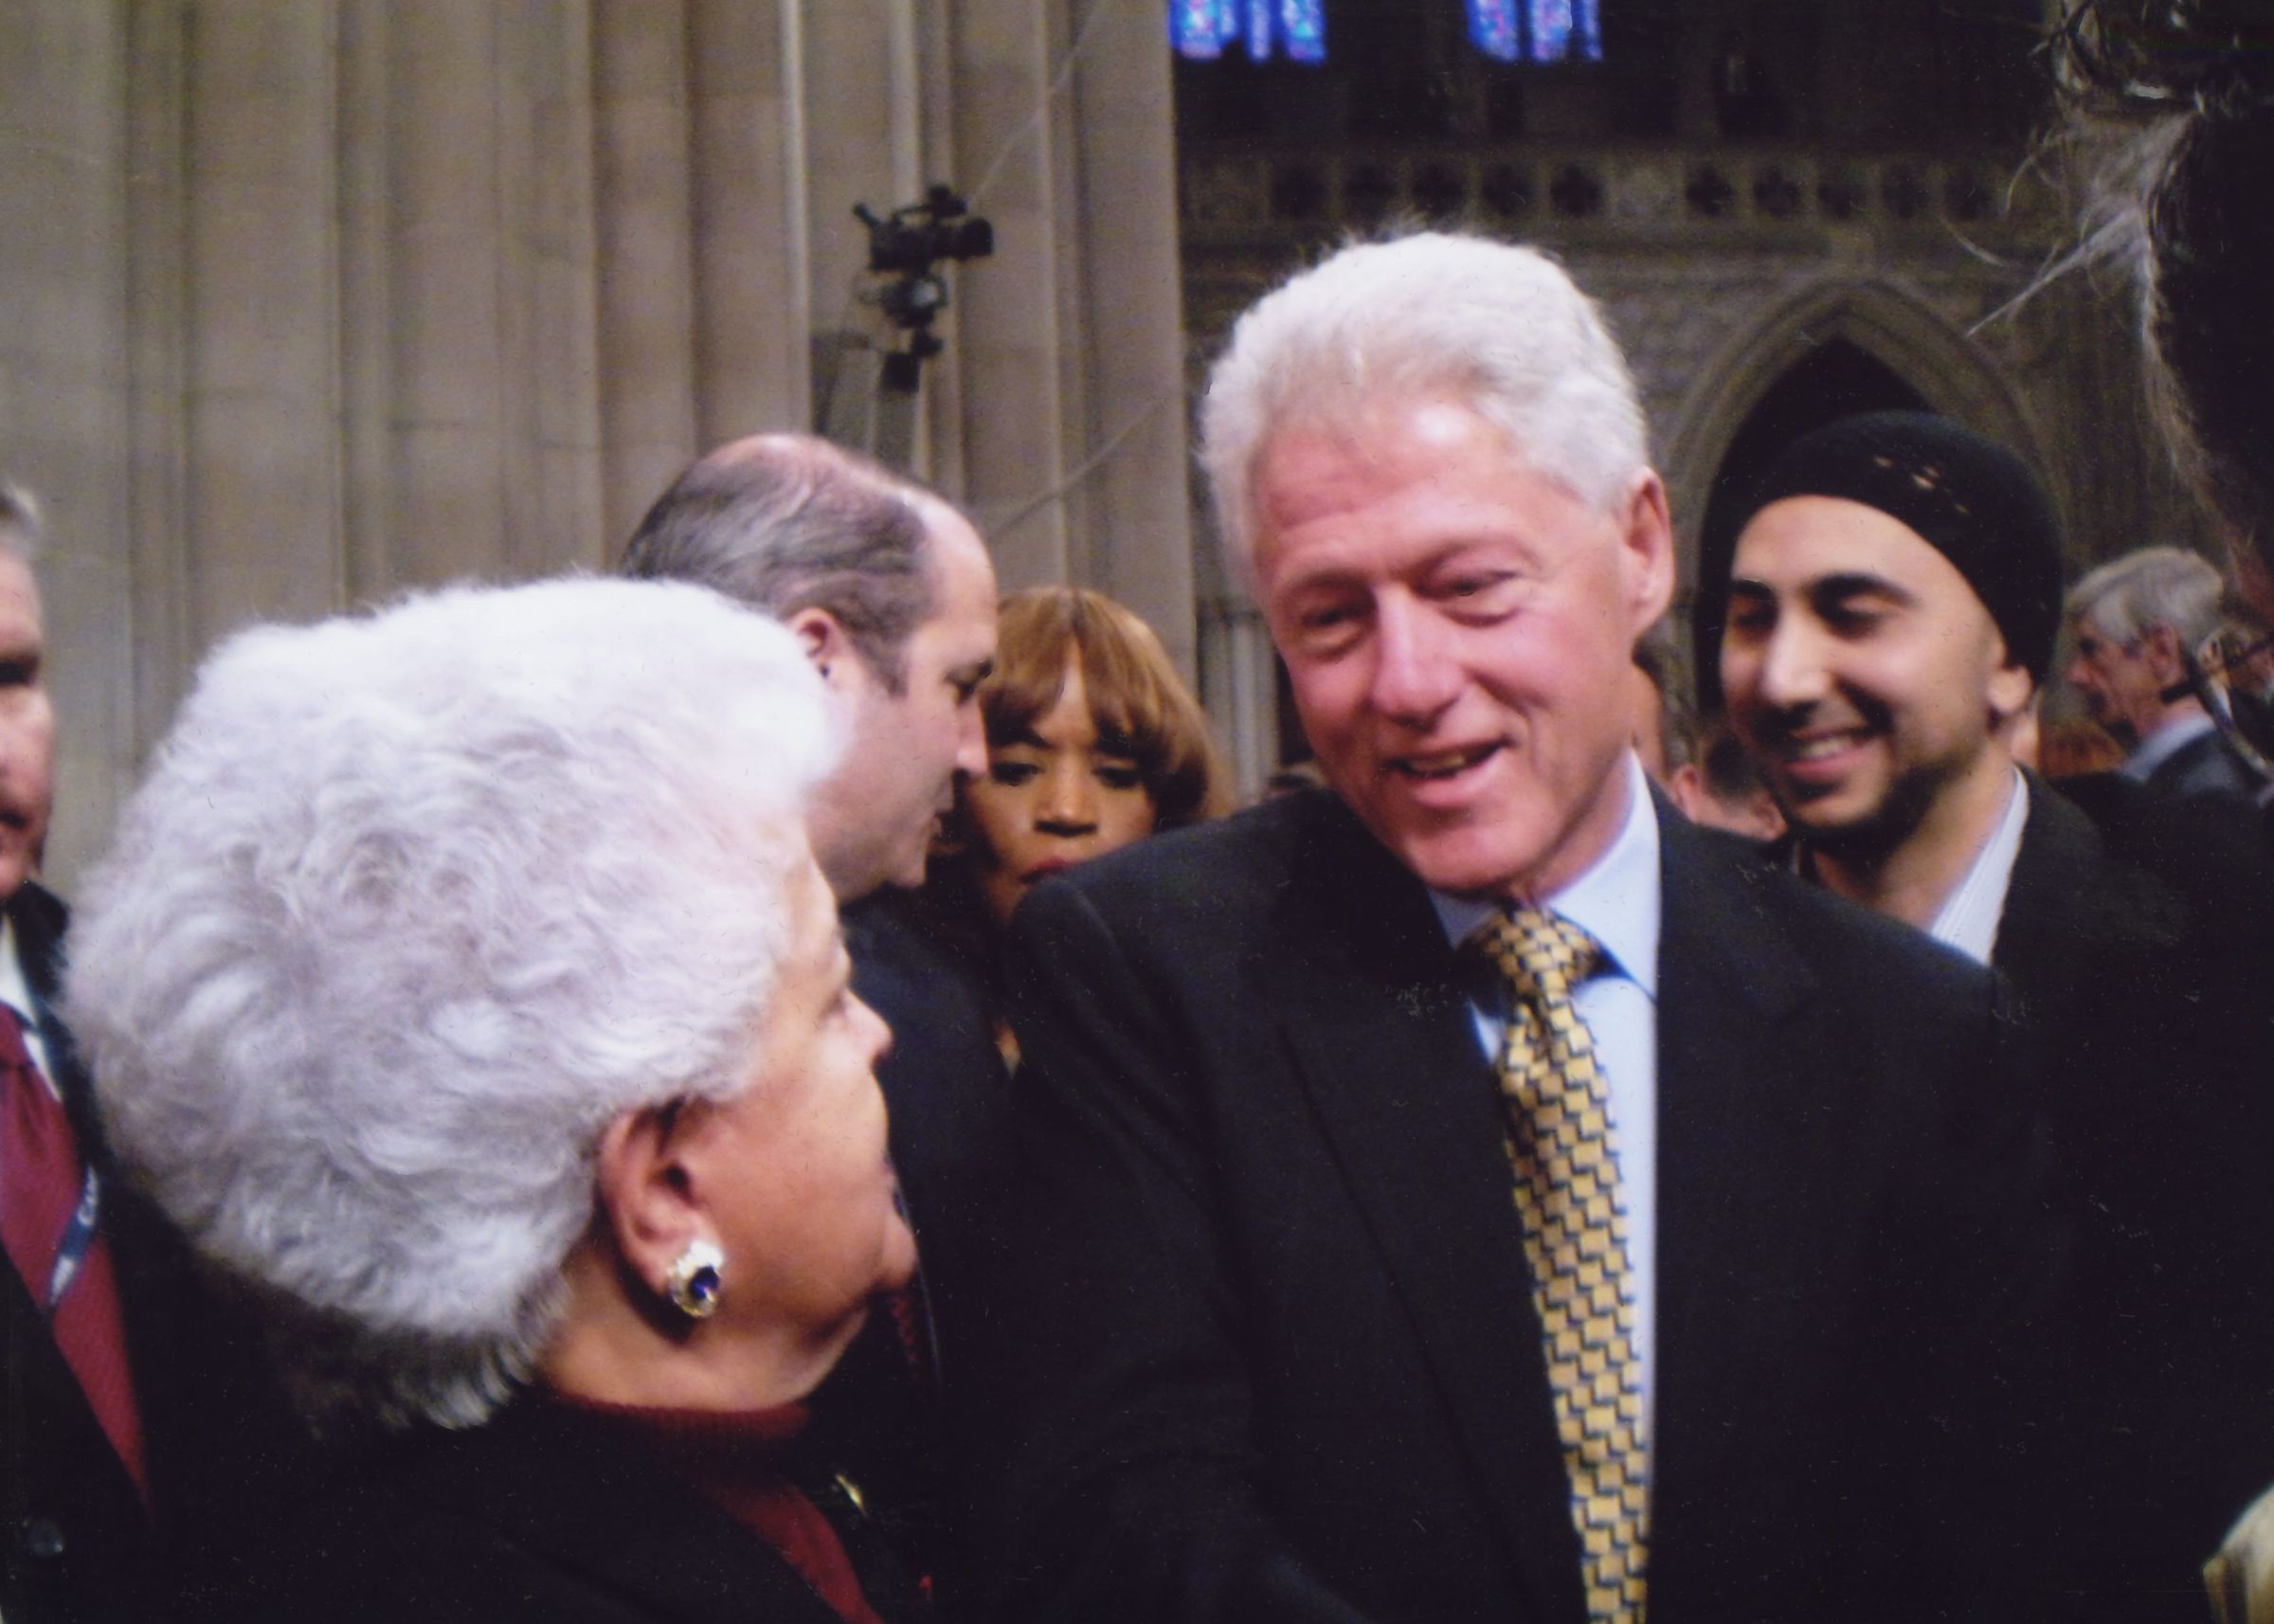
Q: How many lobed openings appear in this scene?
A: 10